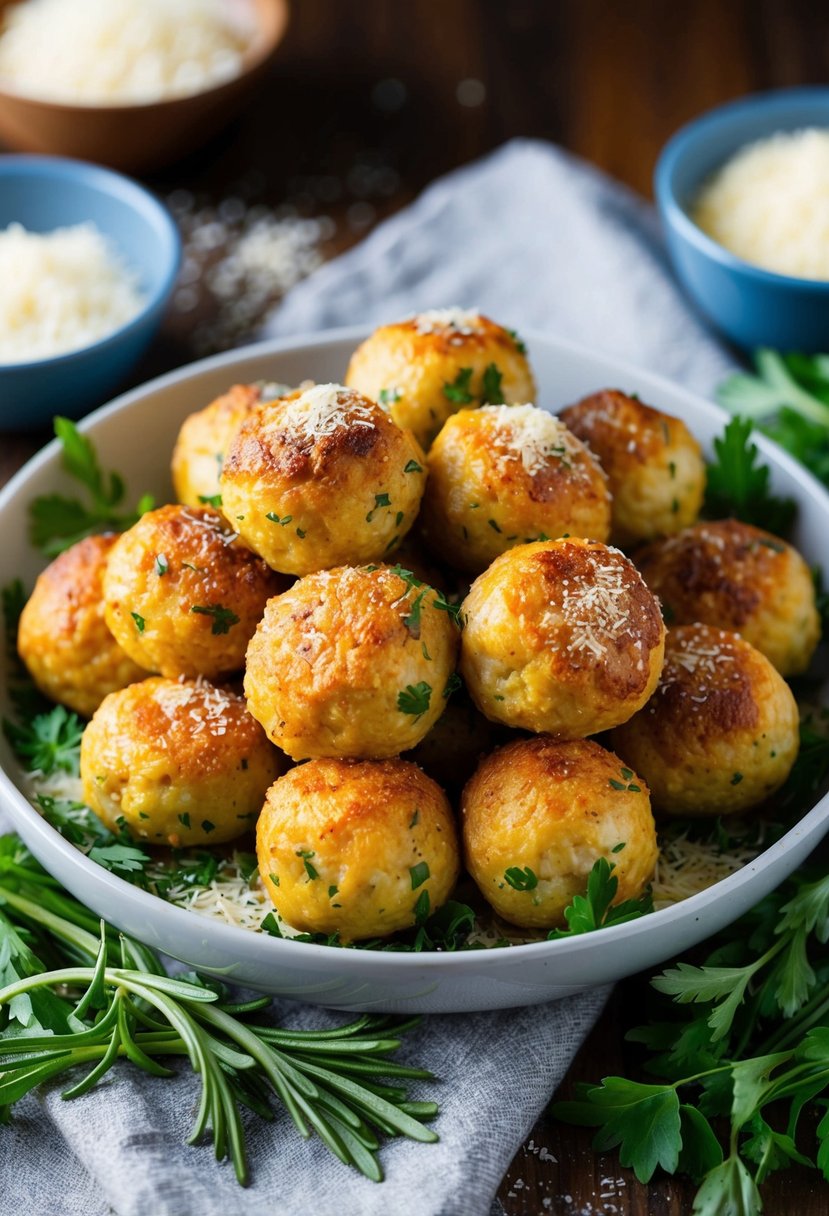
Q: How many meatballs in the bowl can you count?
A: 14